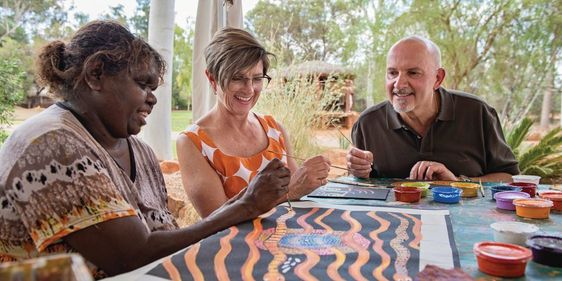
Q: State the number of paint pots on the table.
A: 13